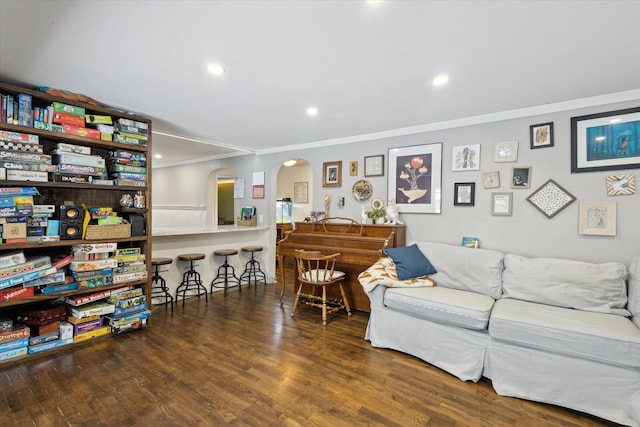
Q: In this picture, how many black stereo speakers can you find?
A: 2